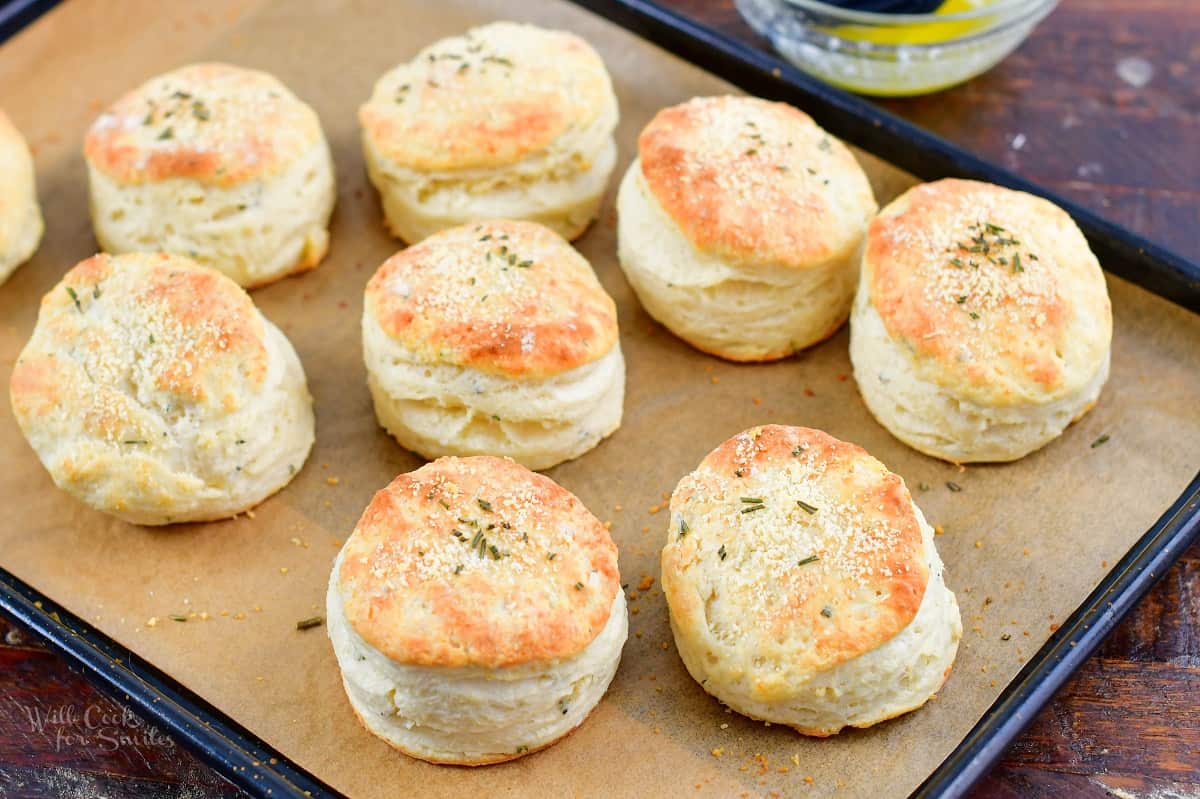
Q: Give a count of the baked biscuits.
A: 9